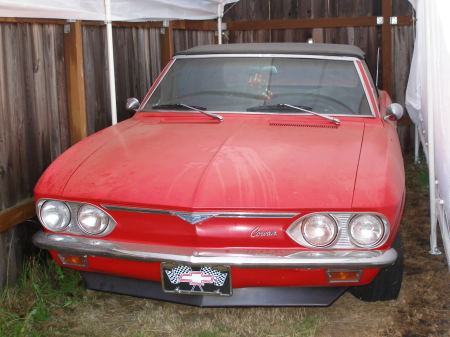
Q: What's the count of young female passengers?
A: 0